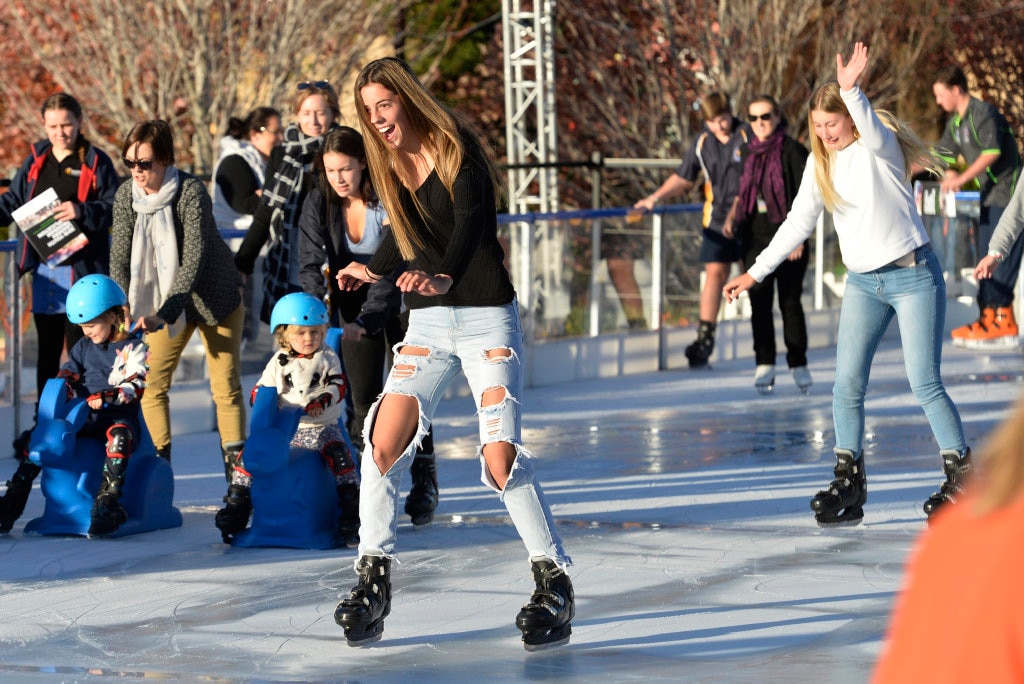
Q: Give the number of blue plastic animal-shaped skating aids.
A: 2